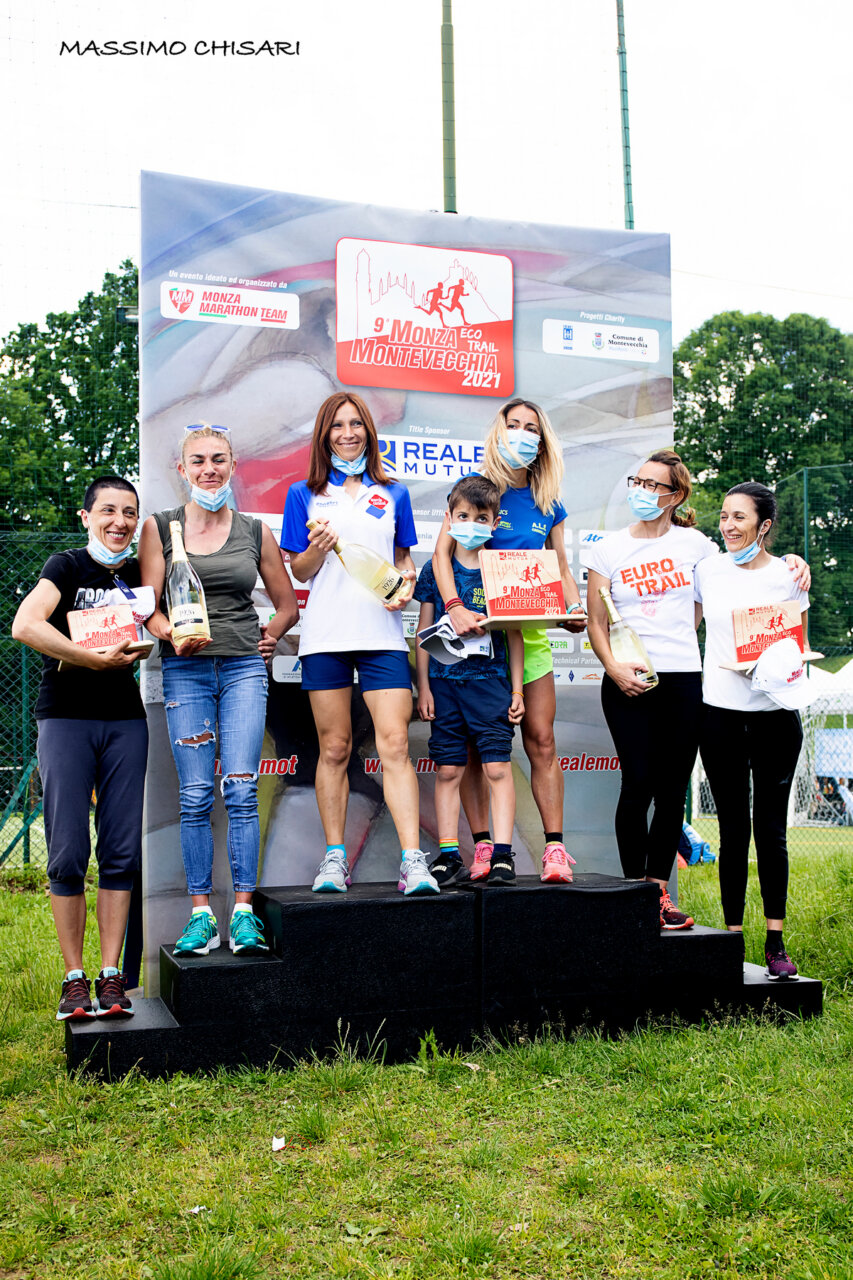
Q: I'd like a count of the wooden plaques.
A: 3